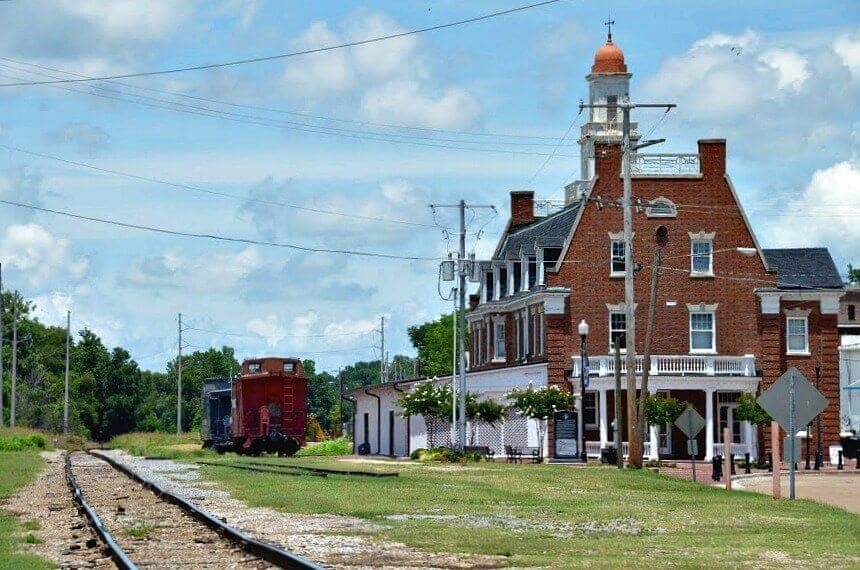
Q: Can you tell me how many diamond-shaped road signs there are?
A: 2